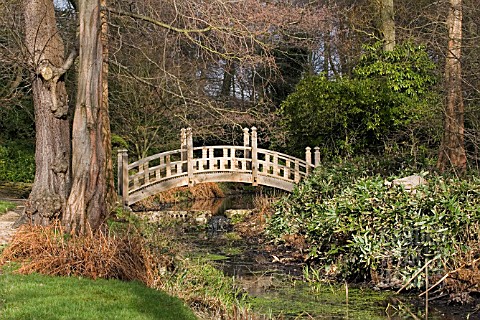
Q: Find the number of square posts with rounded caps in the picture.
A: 8